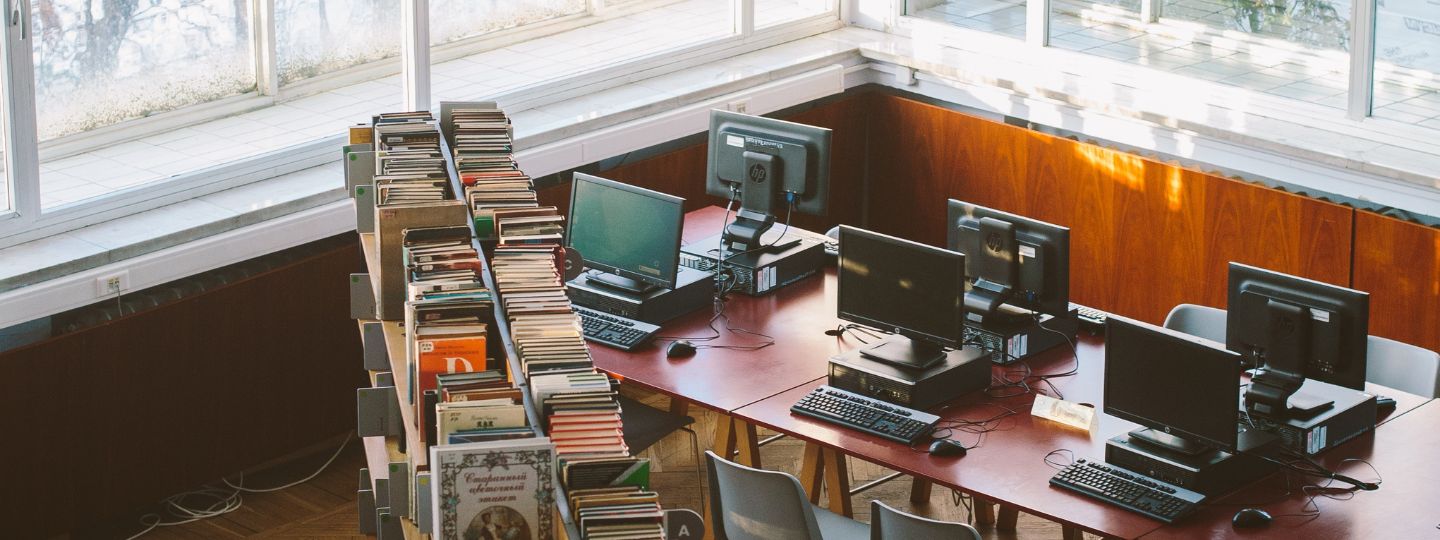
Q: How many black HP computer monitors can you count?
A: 6